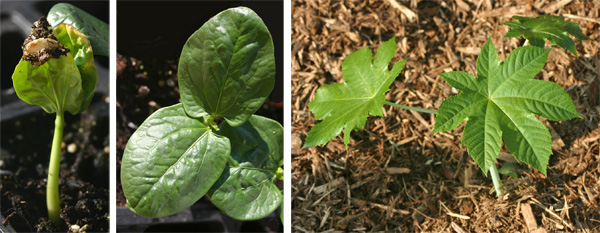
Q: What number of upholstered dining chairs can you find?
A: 0